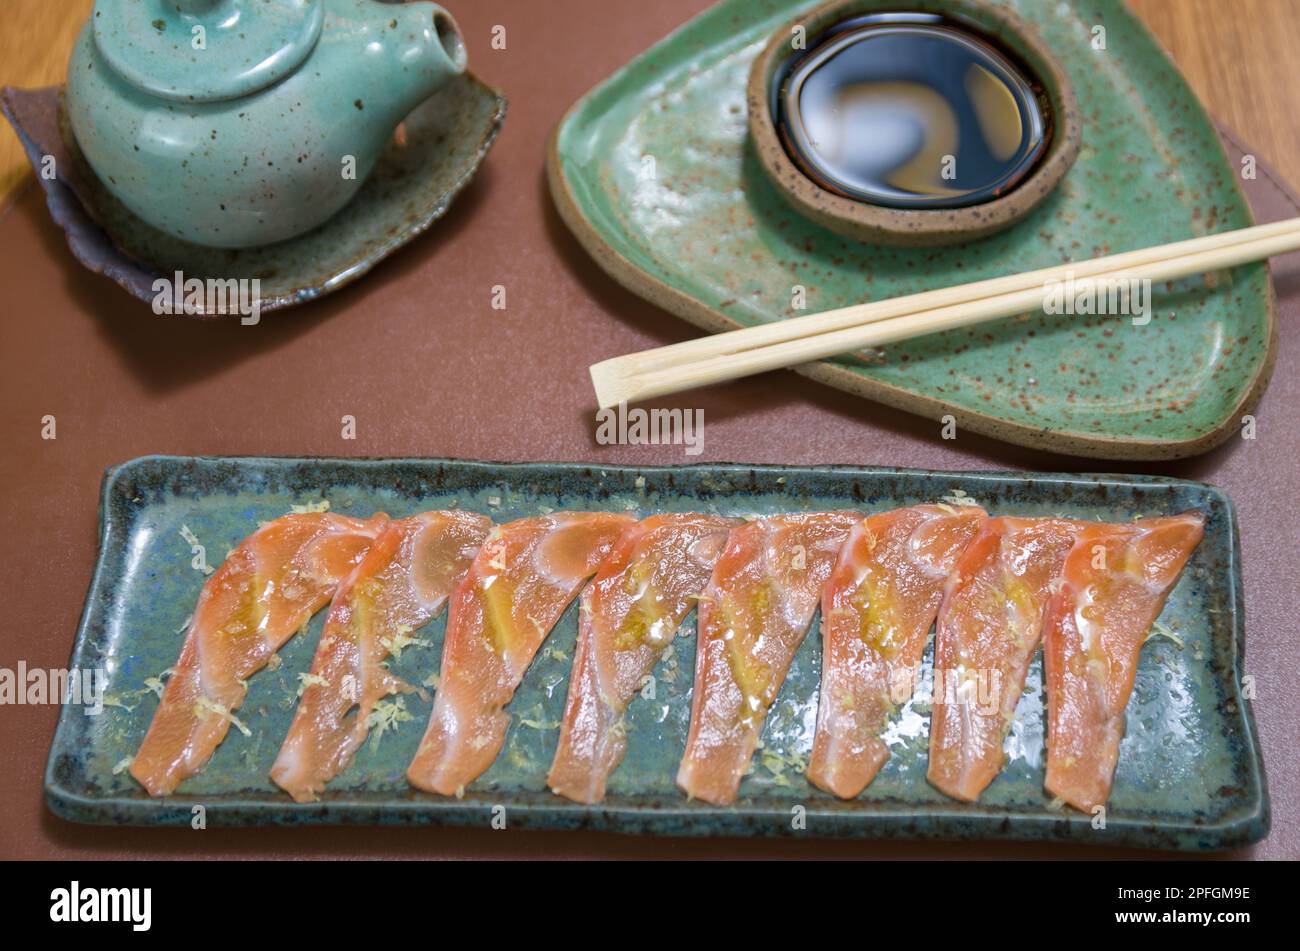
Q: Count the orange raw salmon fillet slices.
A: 8